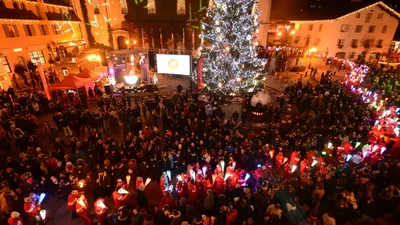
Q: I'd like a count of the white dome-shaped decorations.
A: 1